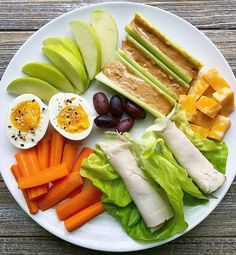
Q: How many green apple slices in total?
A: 6